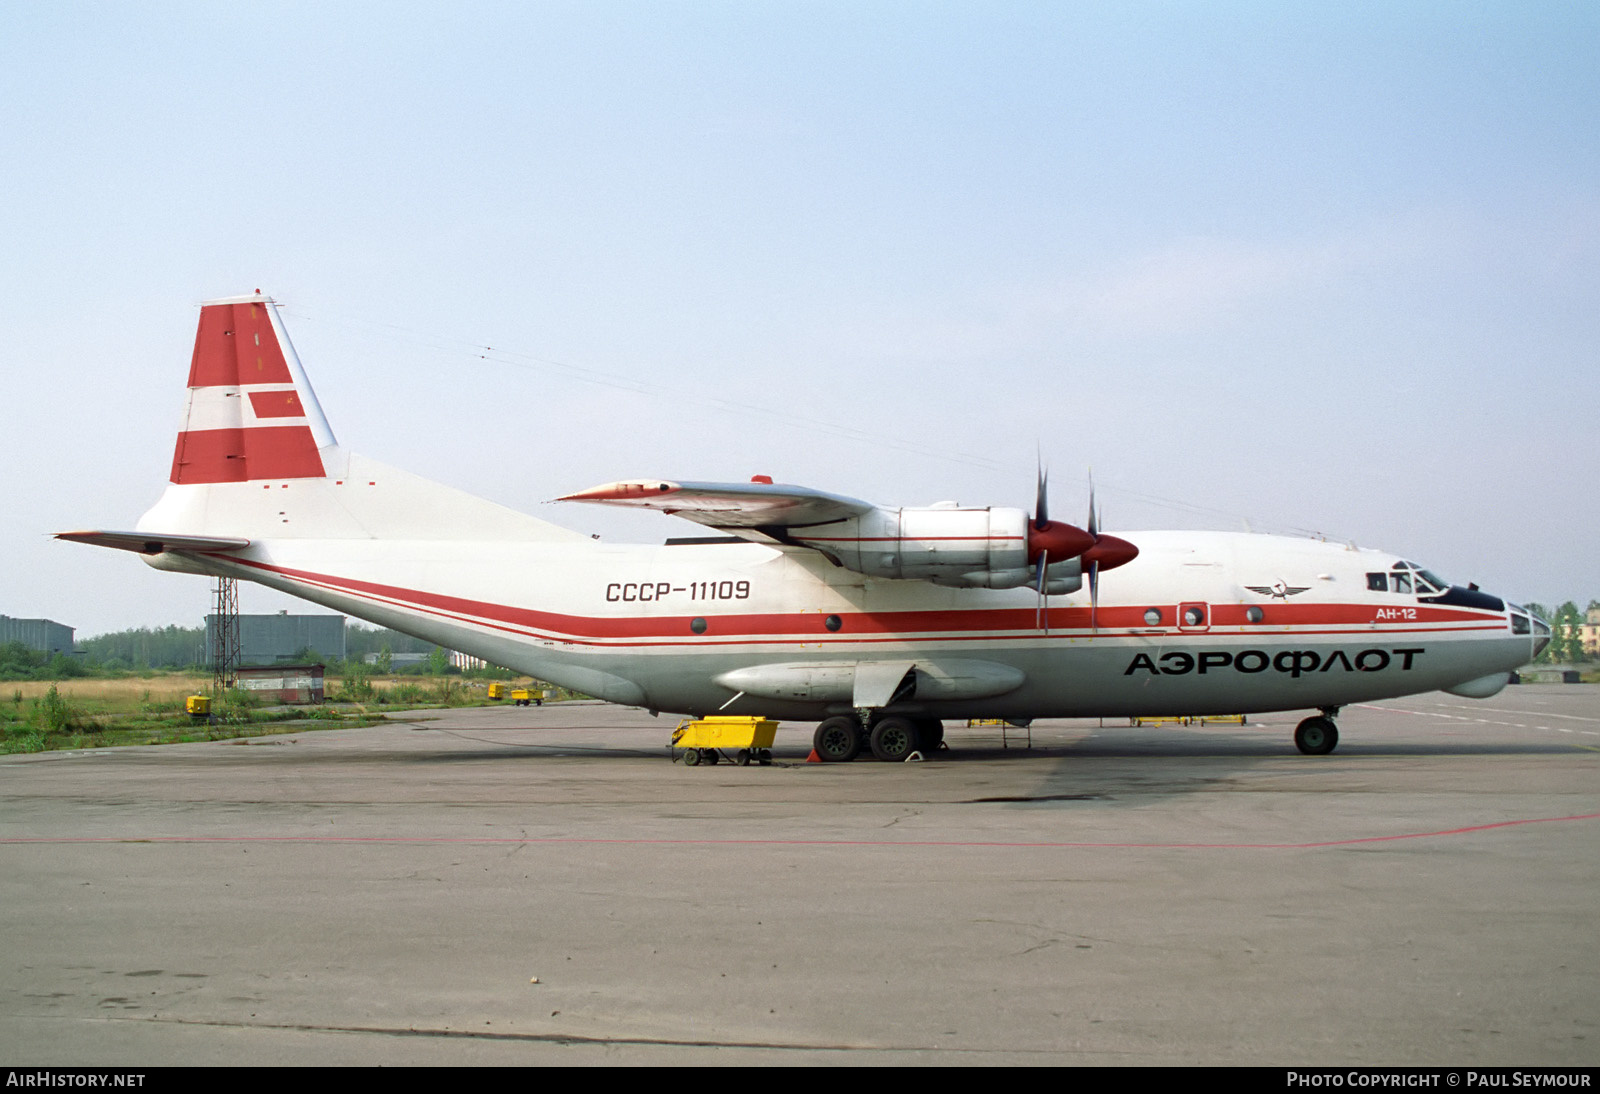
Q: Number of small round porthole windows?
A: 5